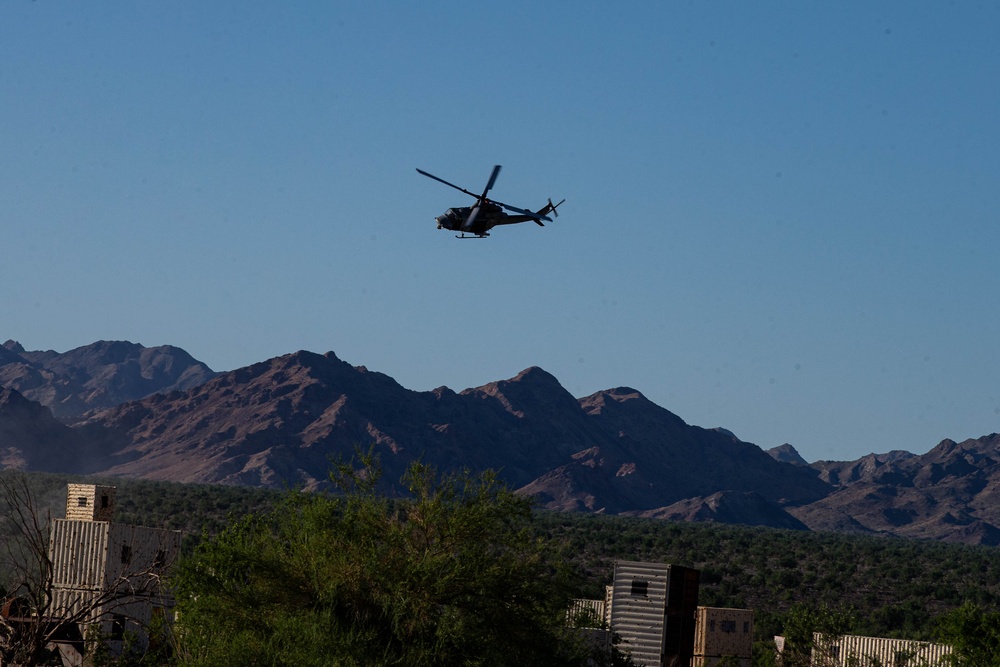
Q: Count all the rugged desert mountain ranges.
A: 1